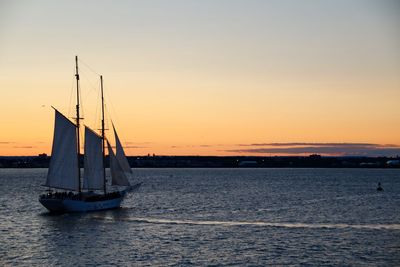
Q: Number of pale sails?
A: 4